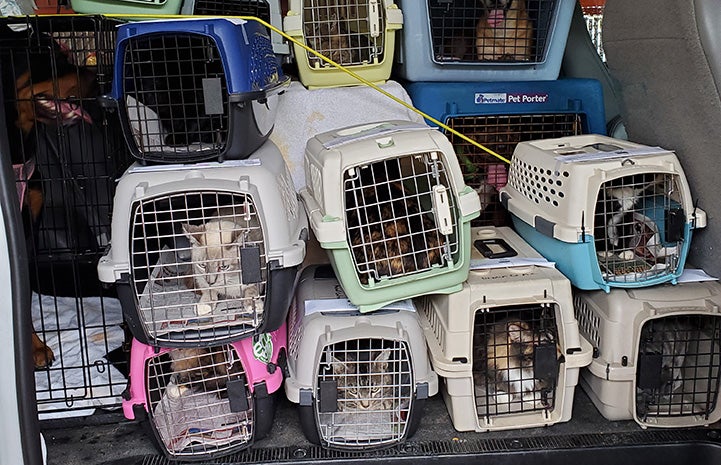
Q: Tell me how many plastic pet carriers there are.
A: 13